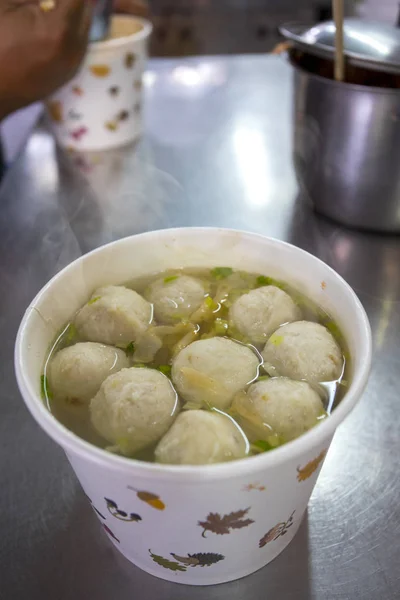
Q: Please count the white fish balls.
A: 9